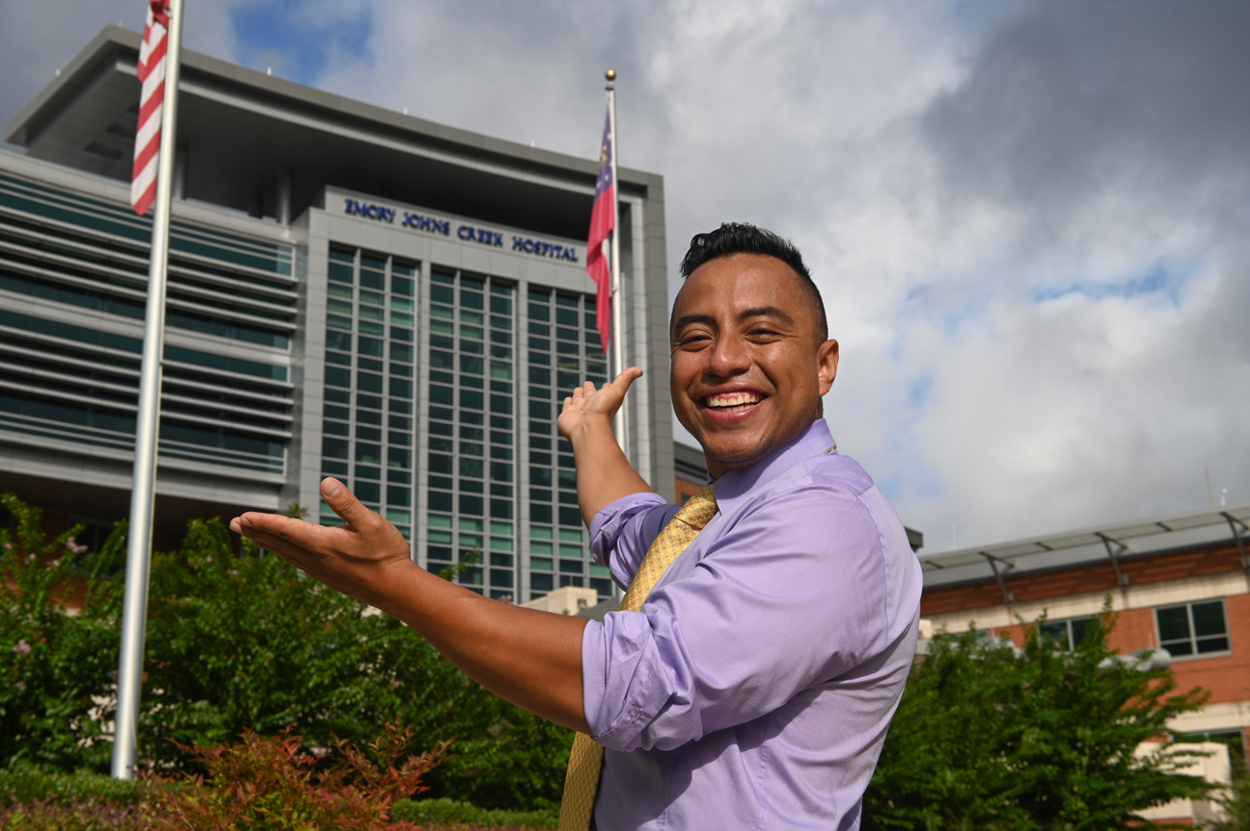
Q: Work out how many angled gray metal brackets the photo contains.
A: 3